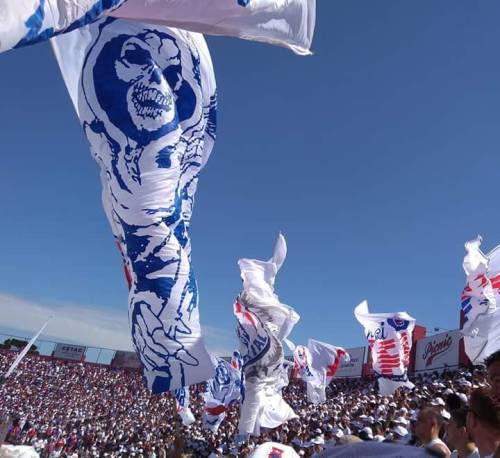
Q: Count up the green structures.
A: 0